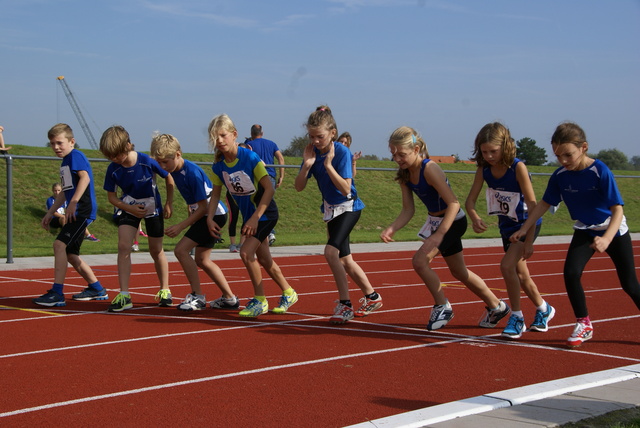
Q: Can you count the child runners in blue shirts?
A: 8